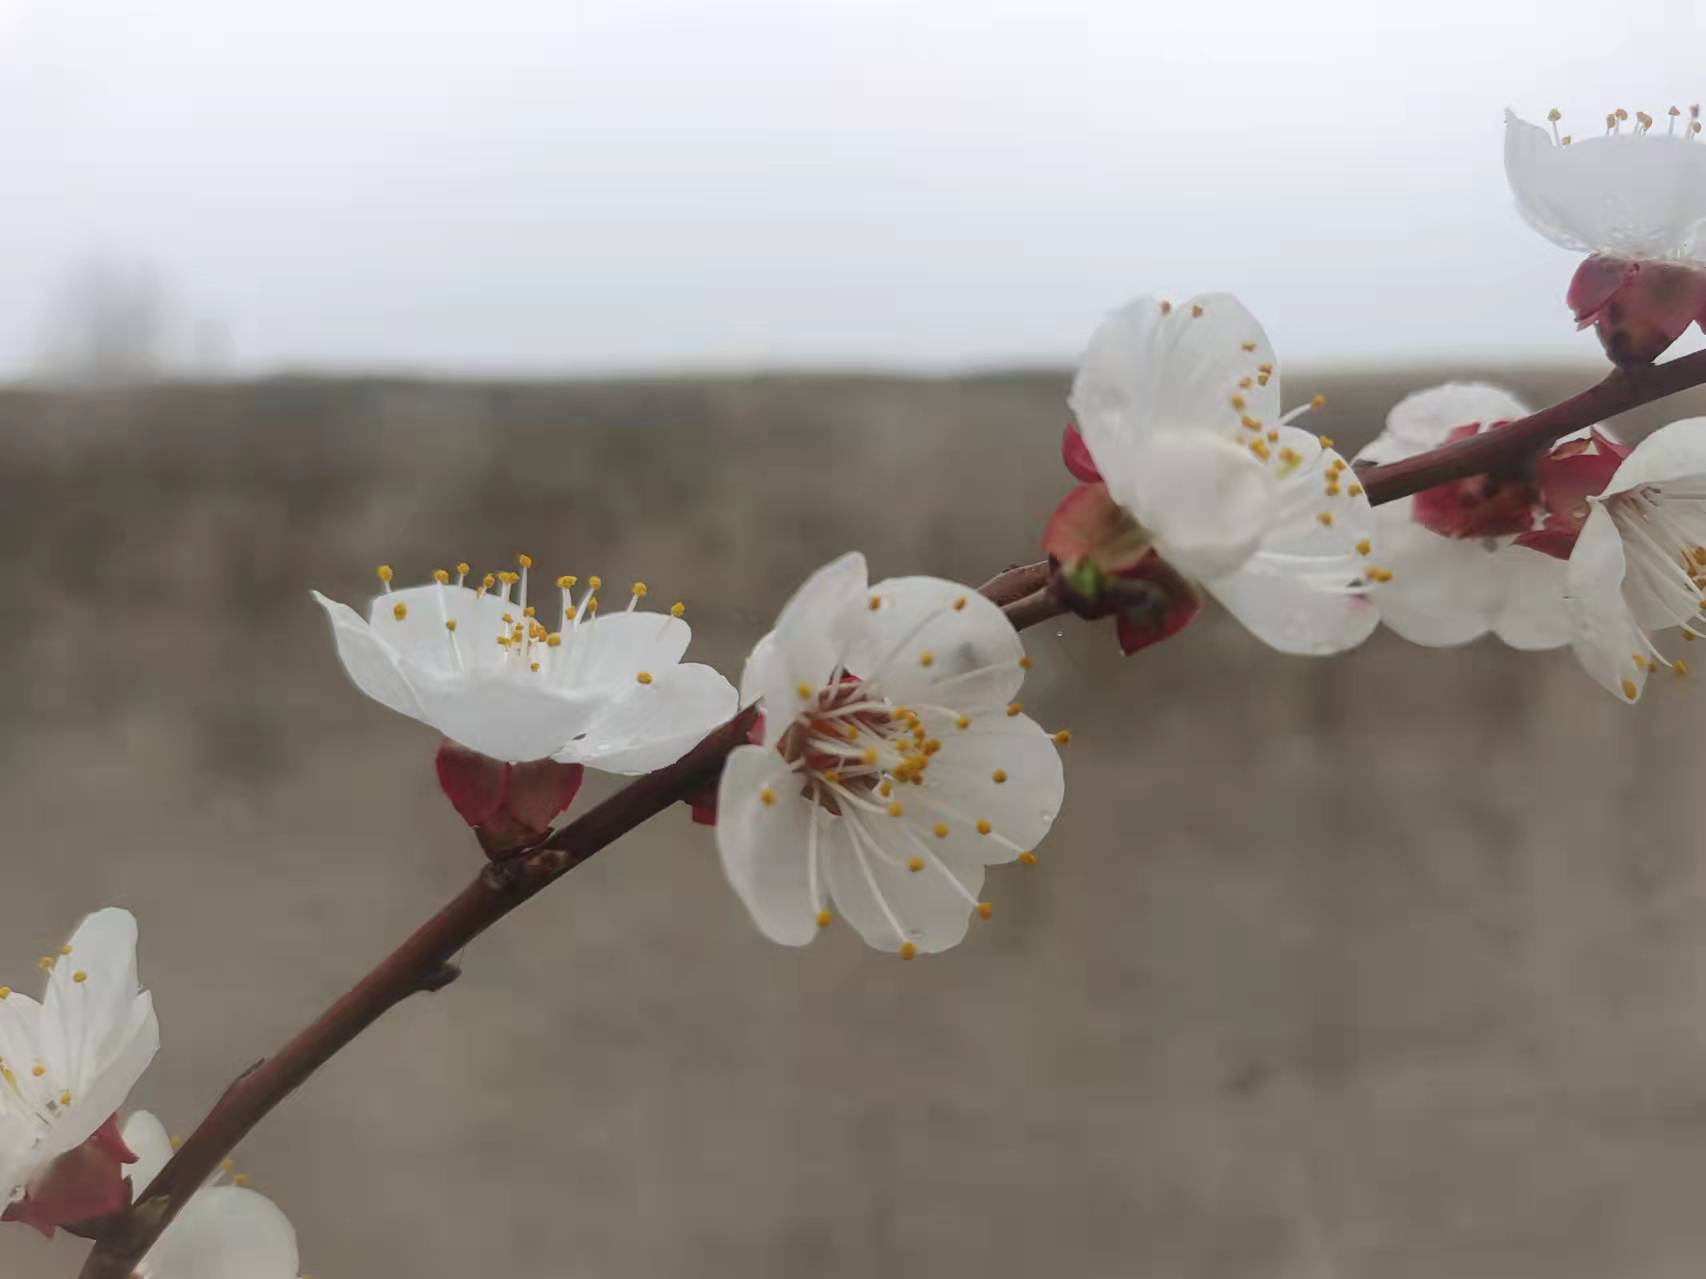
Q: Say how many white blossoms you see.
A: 8